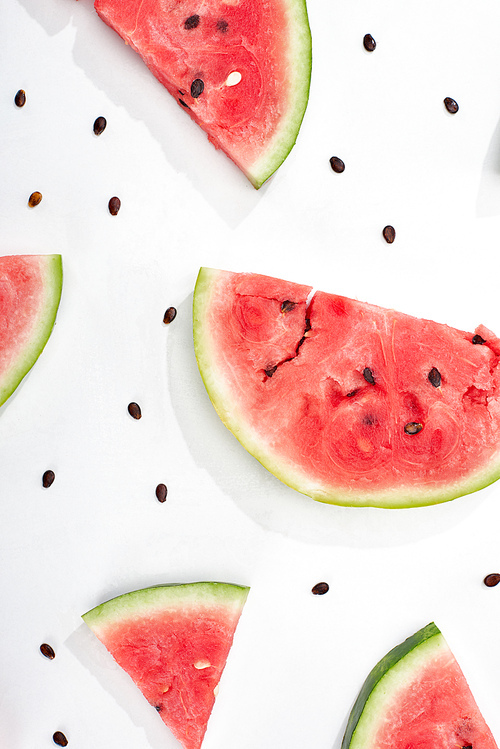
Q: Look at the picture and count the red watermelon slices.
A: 5